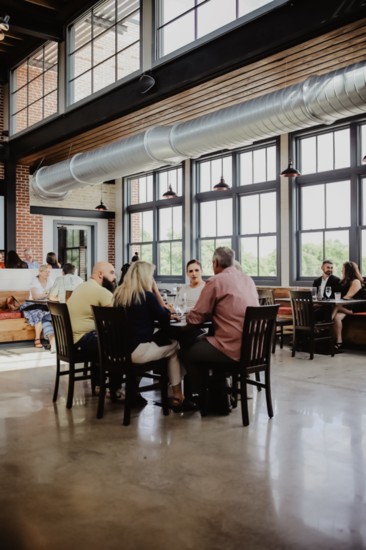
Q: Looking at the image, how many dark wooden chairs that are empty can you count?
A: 2